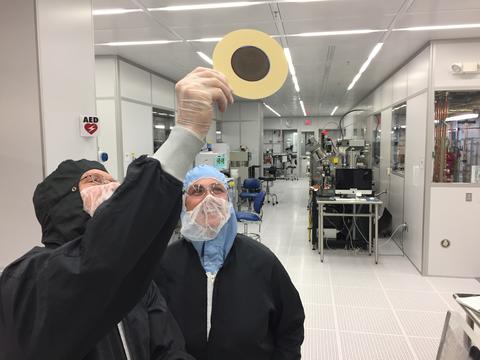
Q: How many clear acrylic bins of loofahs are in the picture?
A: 0